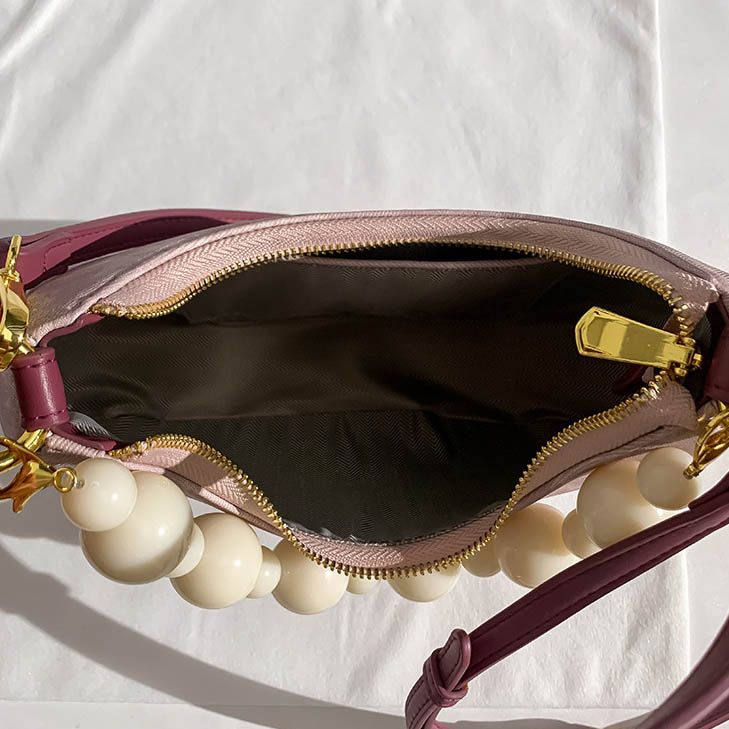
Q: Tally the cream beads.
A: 13